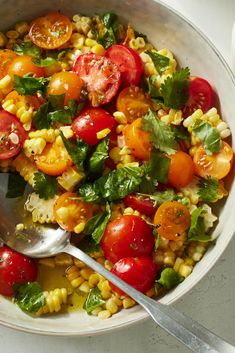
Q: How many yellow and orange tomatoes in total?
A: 12